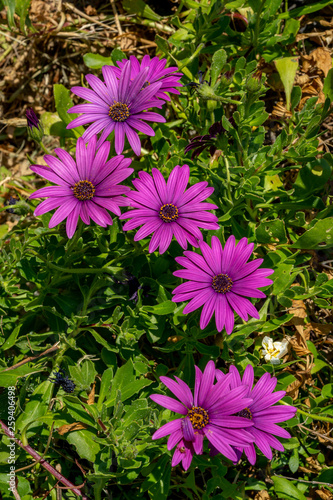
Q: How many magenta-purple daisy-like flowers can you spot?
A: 7